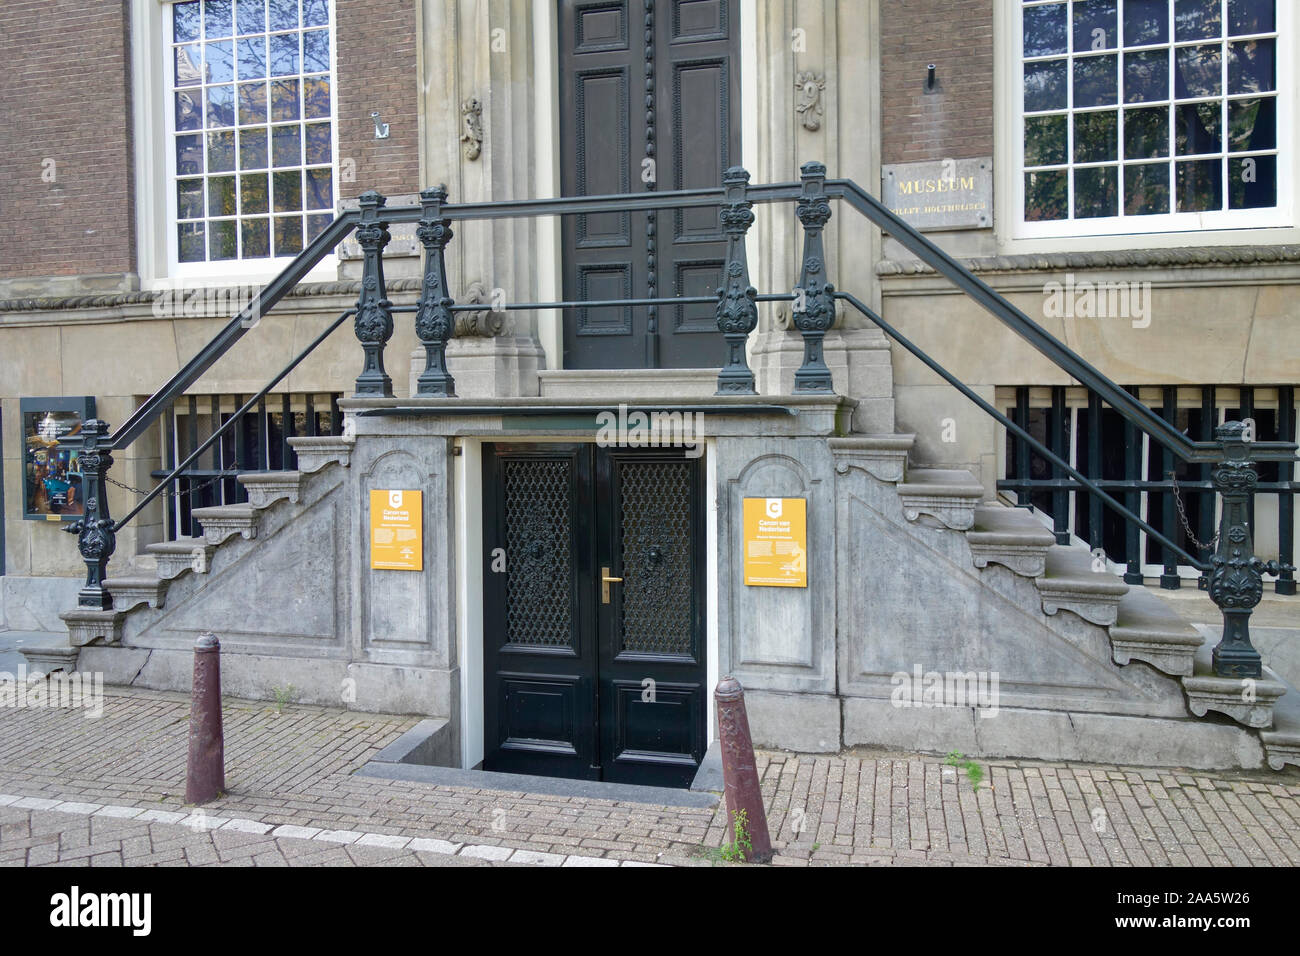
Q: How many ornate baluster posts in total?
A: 6